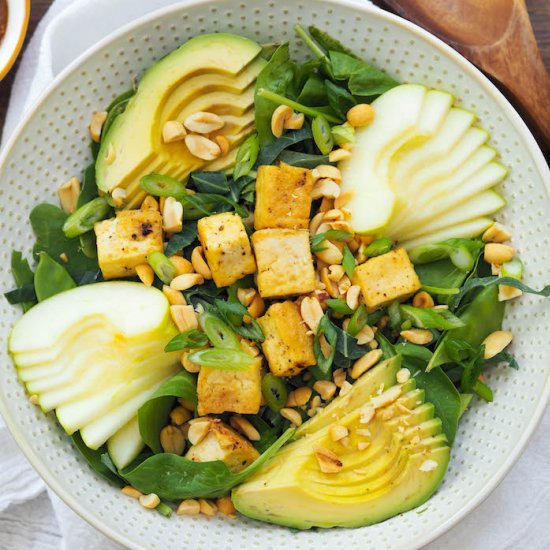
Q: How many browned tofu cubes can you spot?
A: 8